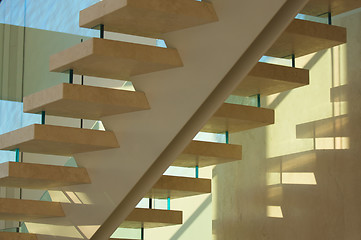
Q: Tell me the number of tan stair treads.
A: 14